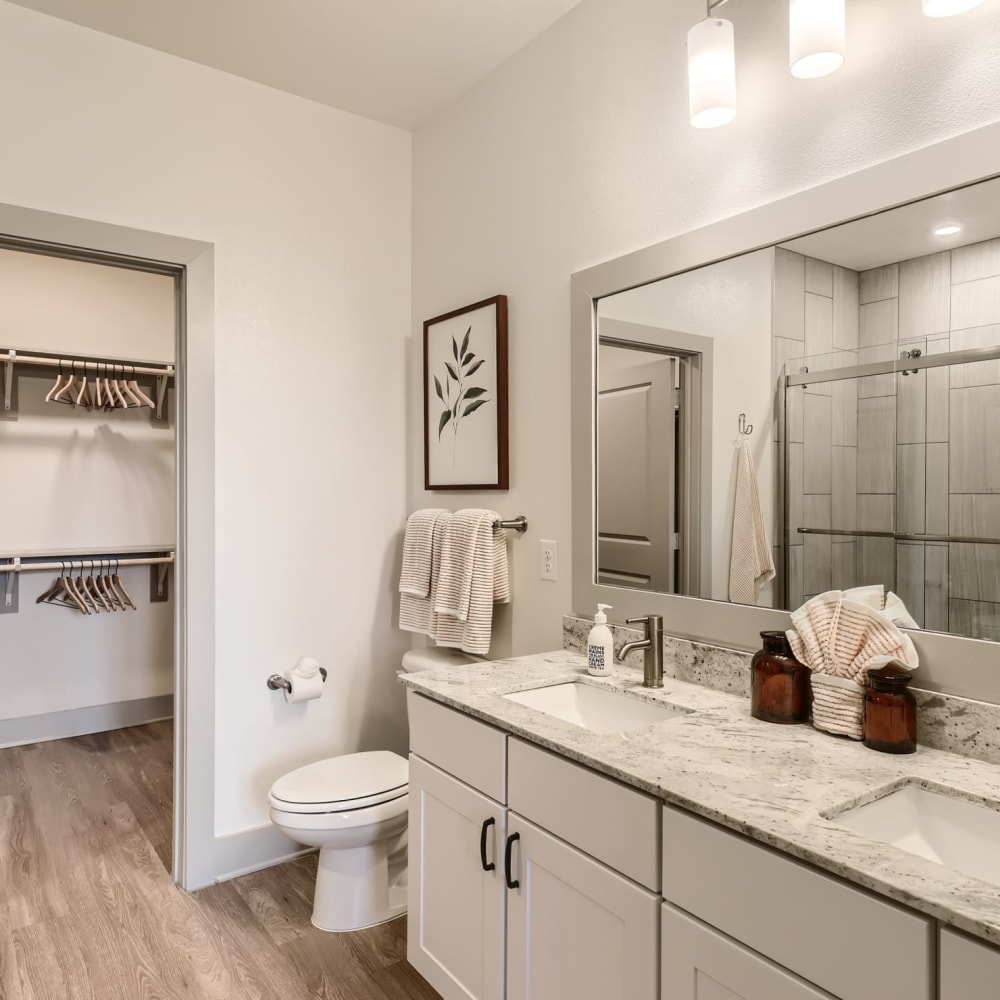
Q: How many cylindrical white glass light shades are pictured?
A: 3